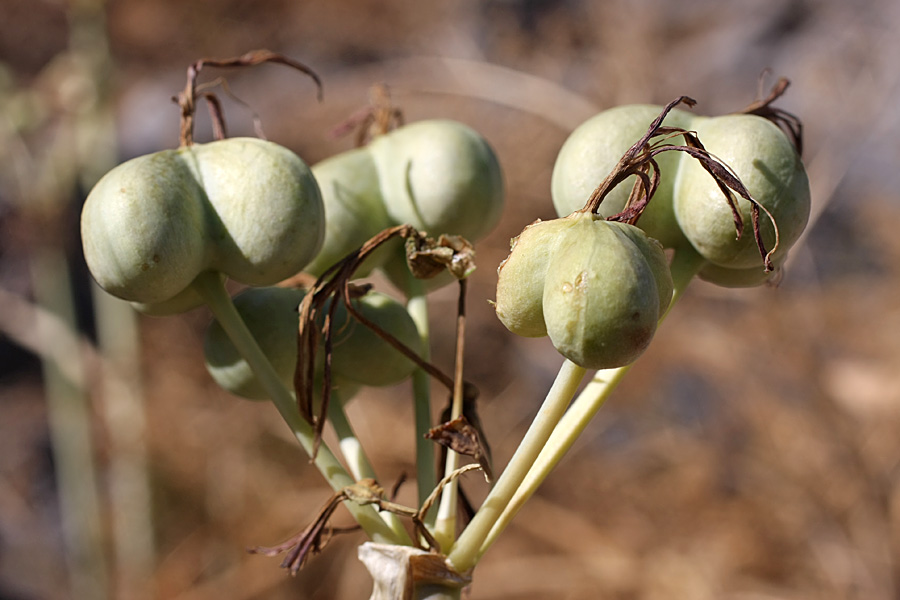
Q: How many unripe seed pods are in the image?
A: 5